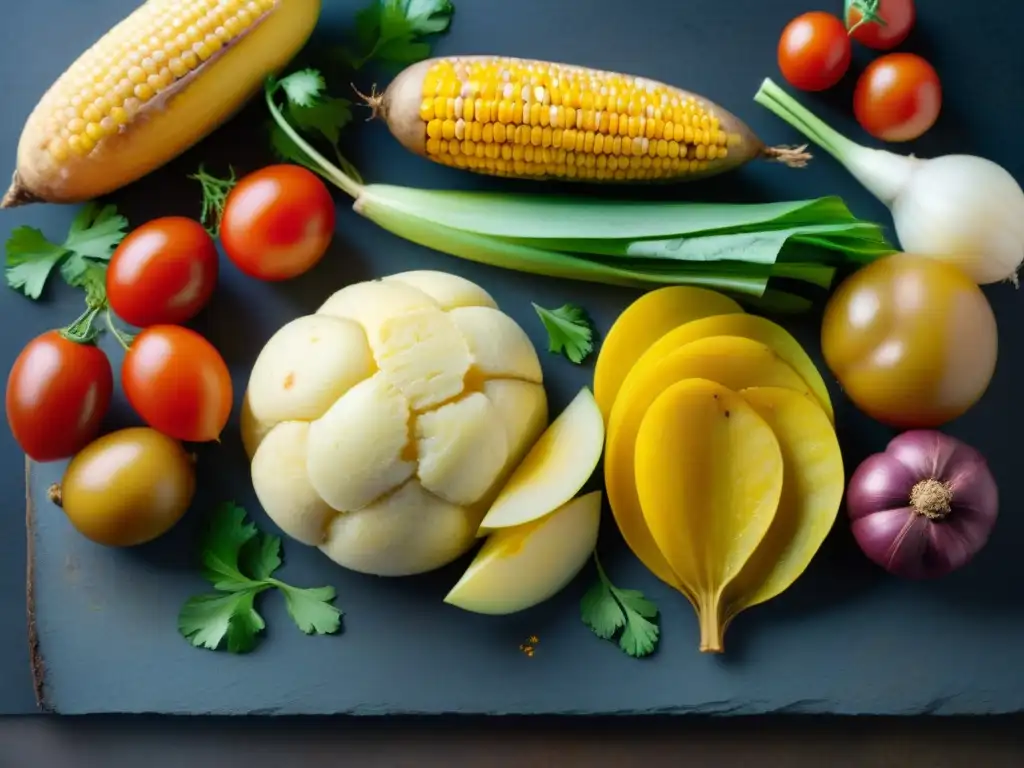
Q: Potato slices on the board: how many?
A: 2